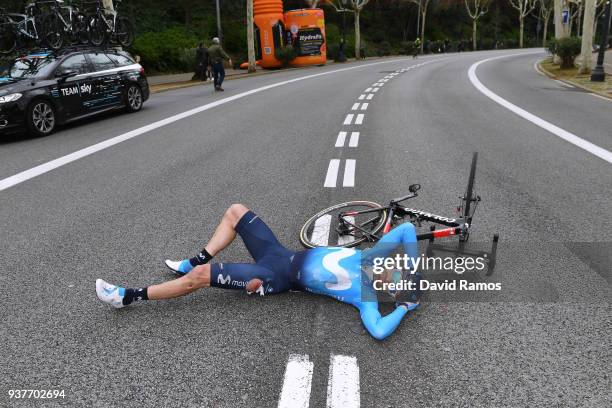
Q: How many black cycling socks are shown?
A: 2